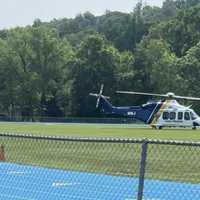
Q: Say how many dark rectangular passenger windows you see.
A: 4